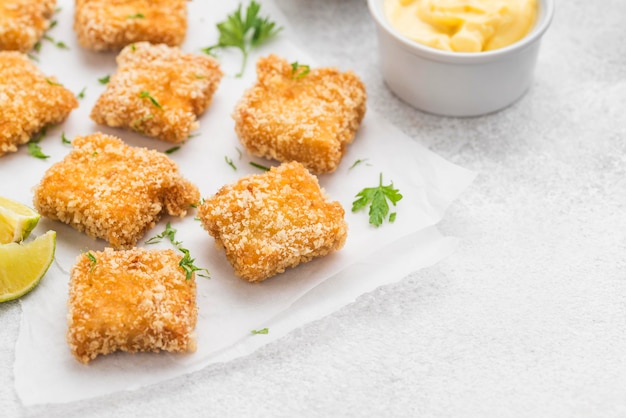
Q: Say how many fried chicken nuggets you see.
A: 8